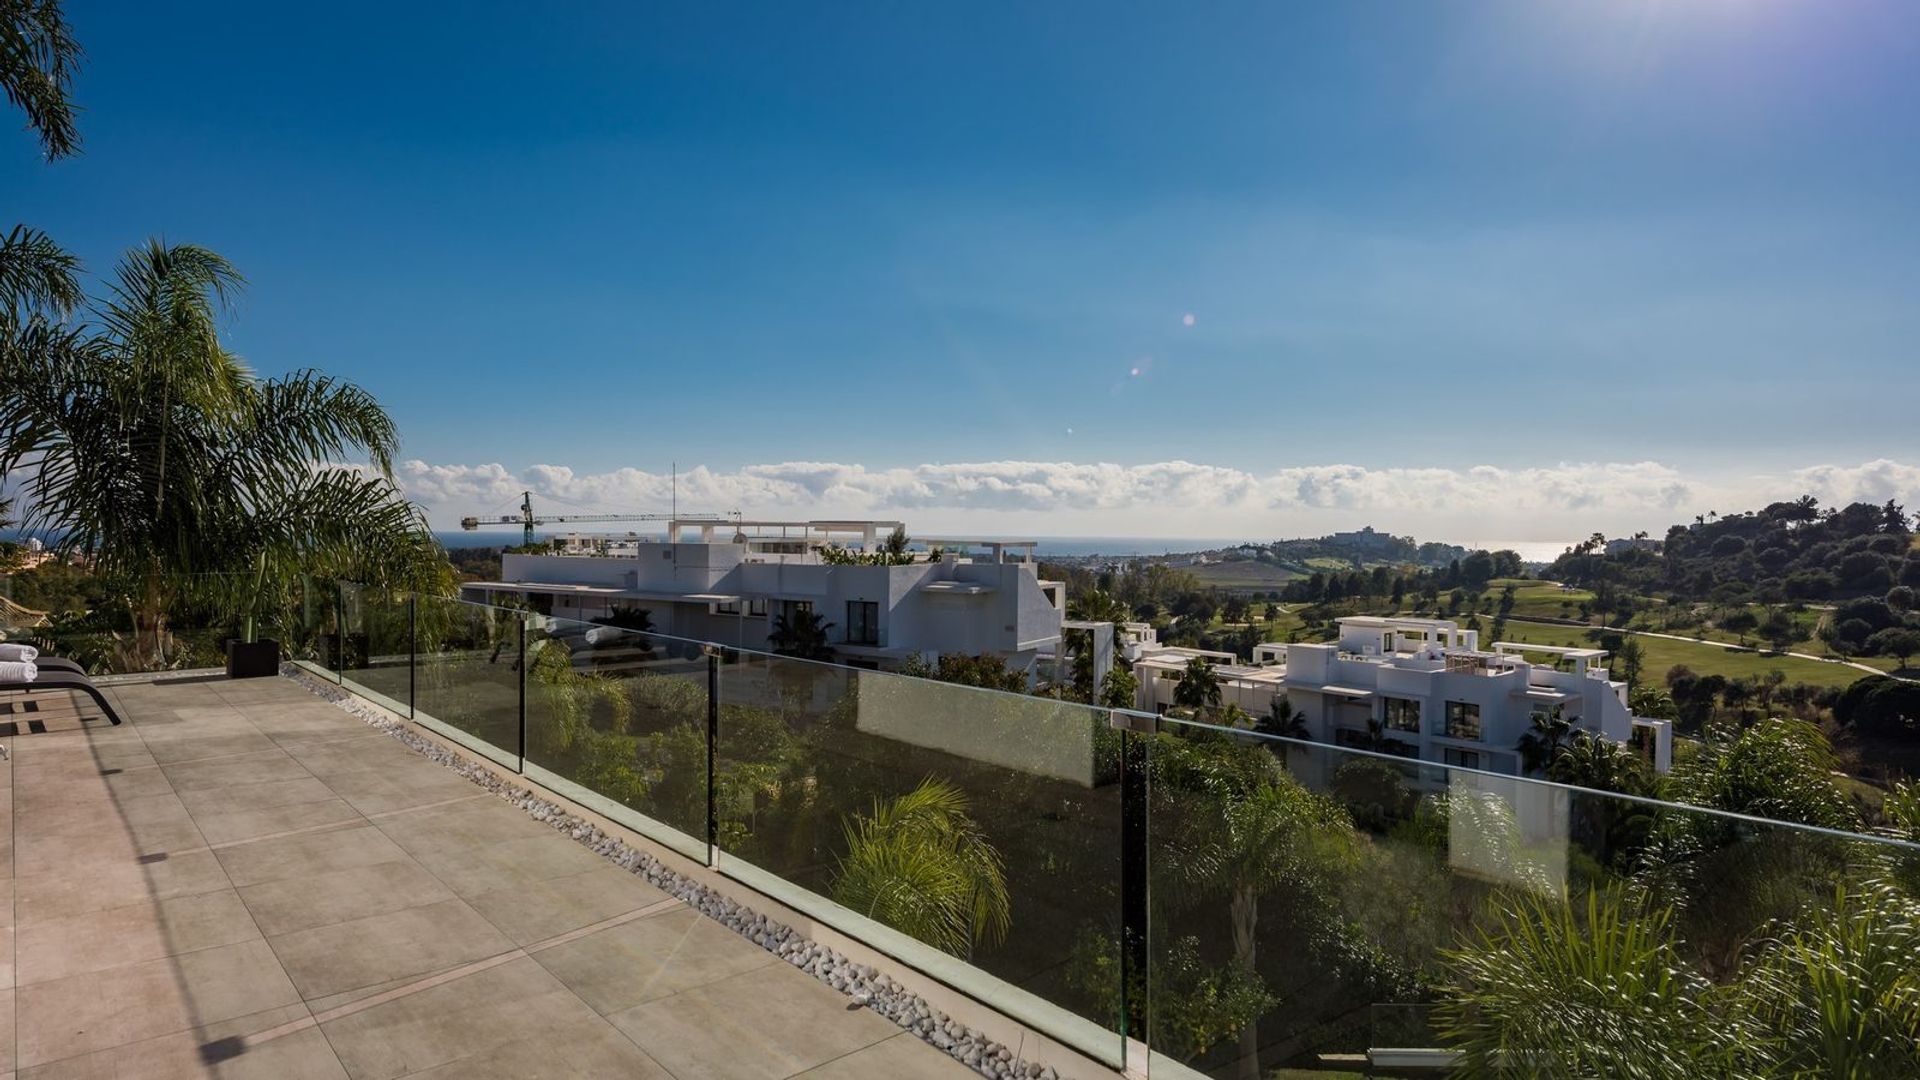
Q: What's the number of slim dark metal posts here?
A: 5